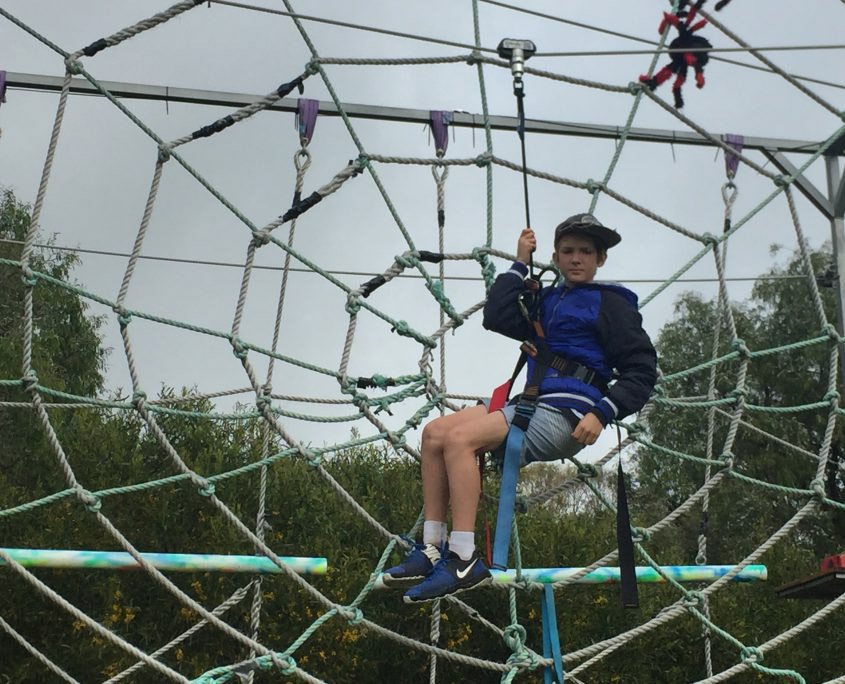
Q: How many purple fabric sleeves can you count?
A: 4